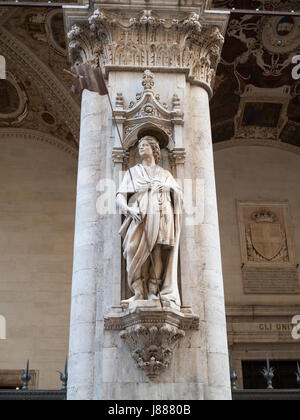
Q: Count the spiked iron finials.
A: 5